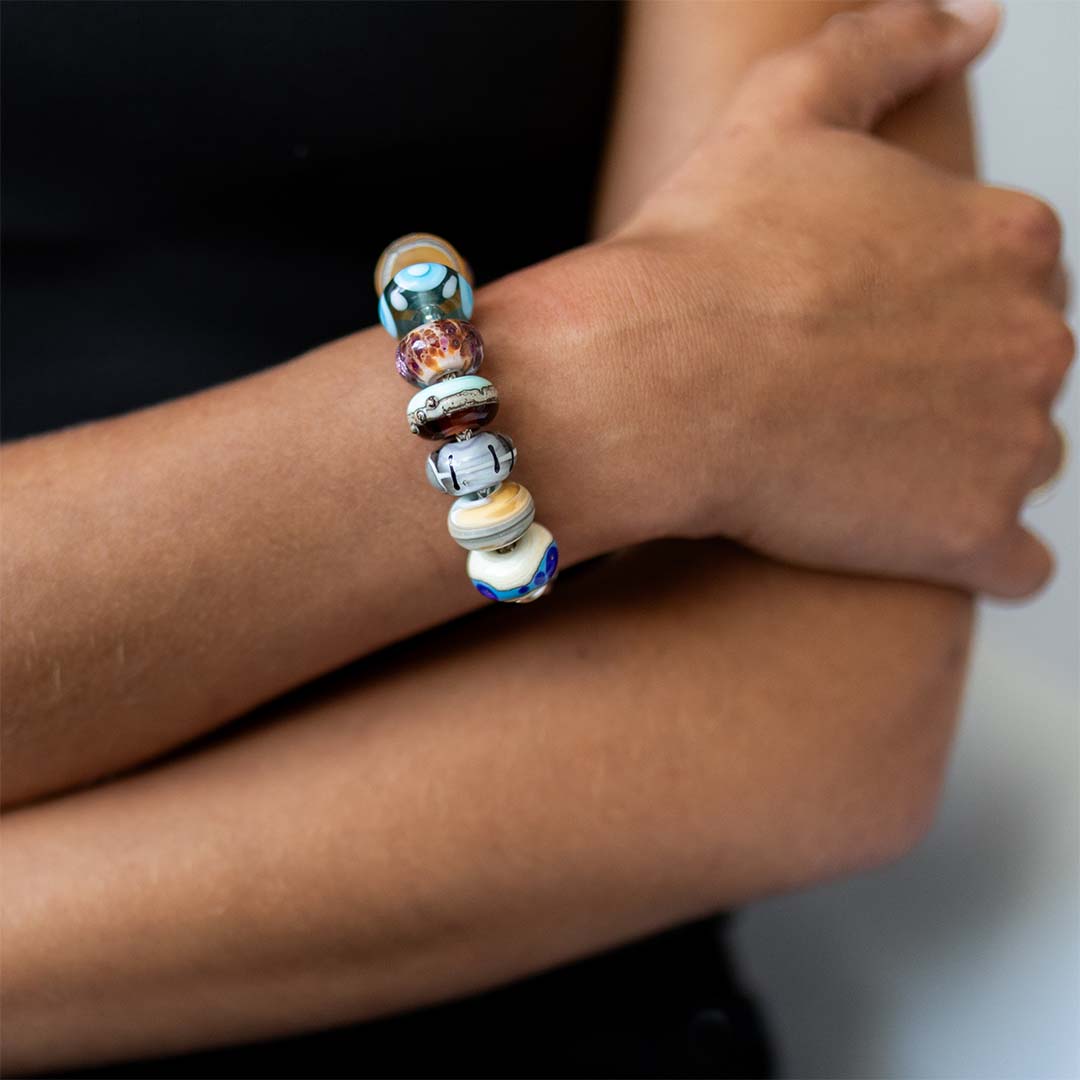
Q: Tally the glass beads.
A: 7